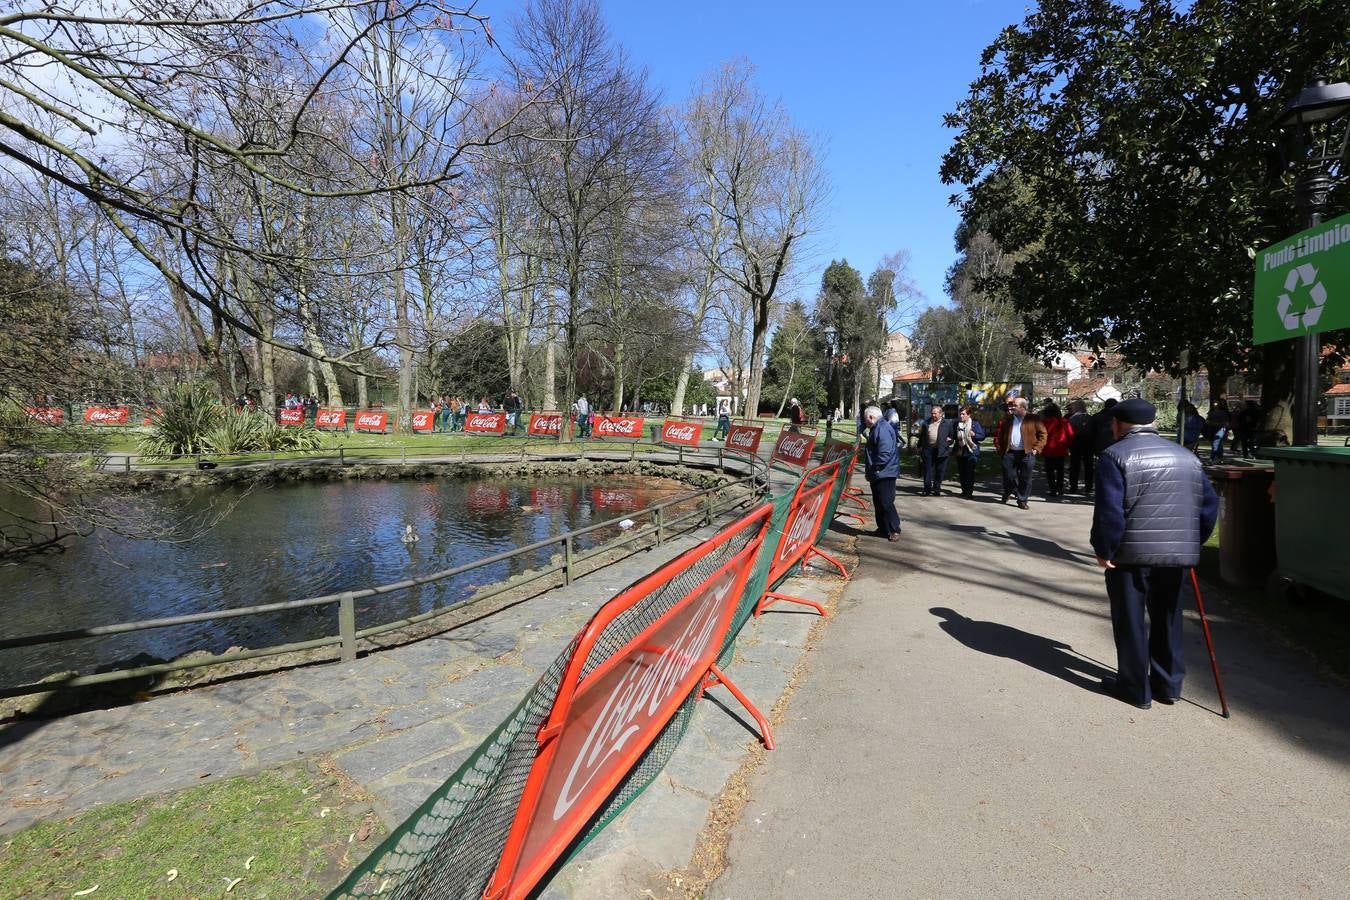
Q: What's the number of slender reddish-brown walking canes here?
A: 1